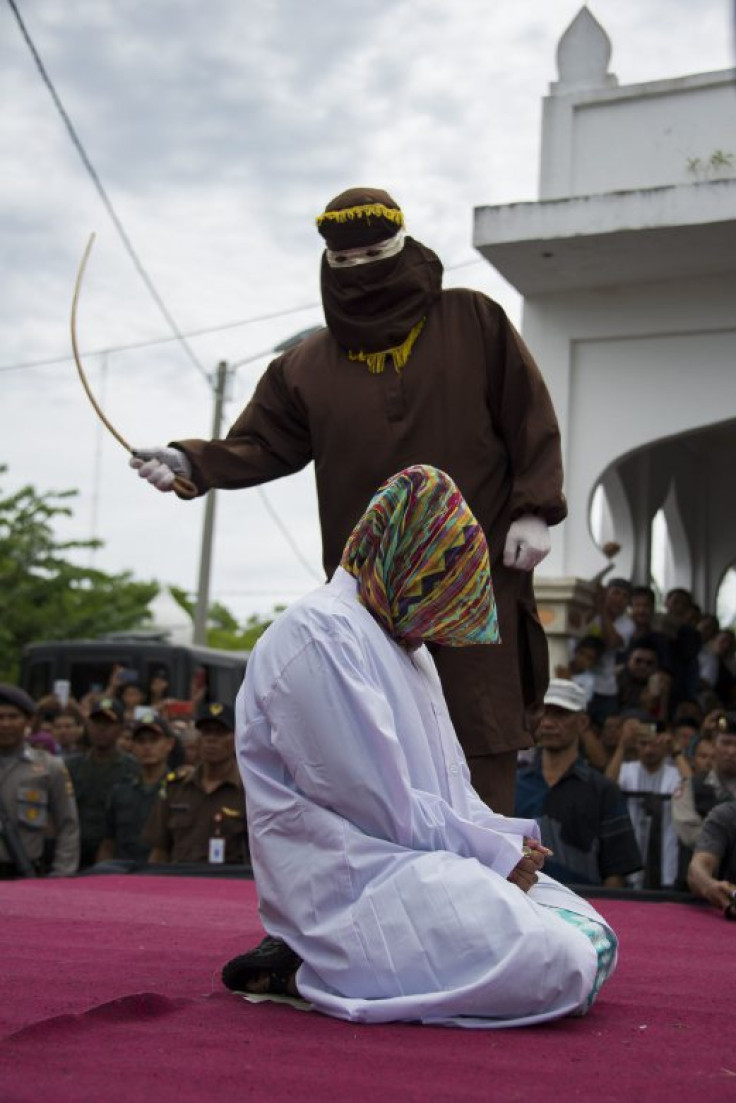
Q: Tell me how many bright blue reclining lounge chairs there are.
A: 0